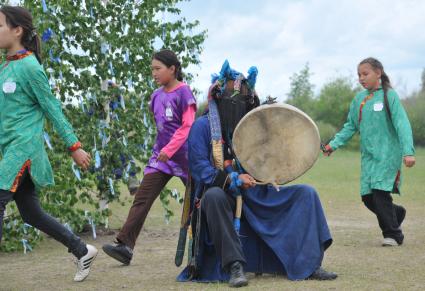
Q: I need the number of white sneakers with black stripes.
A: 1